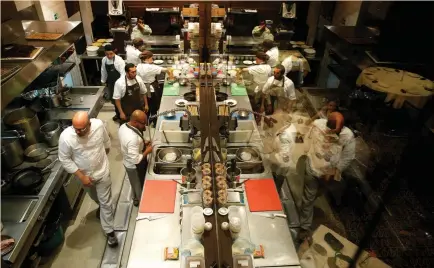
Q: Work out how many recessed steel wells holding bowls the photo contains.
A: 2